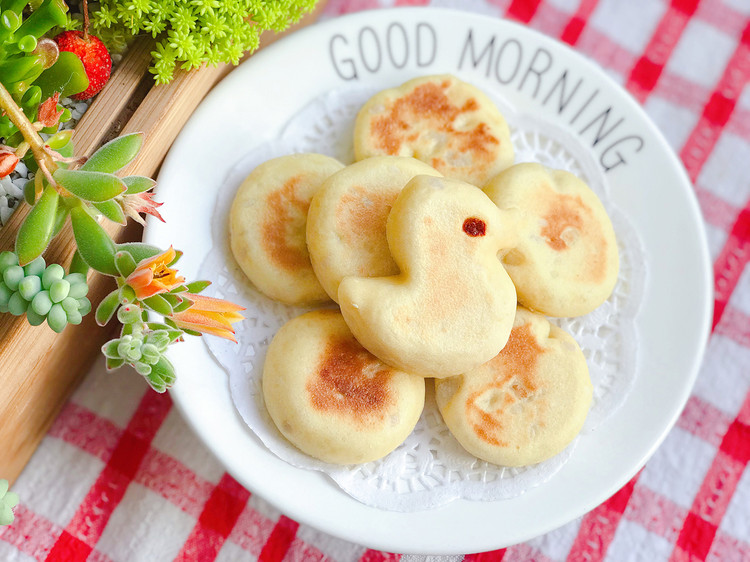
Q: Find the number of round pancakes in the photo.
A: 6